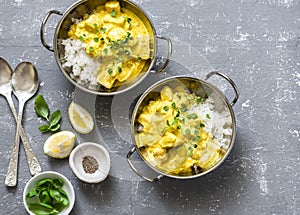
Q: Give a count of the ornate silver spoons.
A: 2